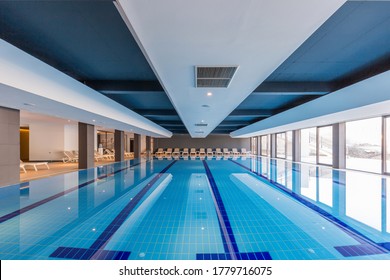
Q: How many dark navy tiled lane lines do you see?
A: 4